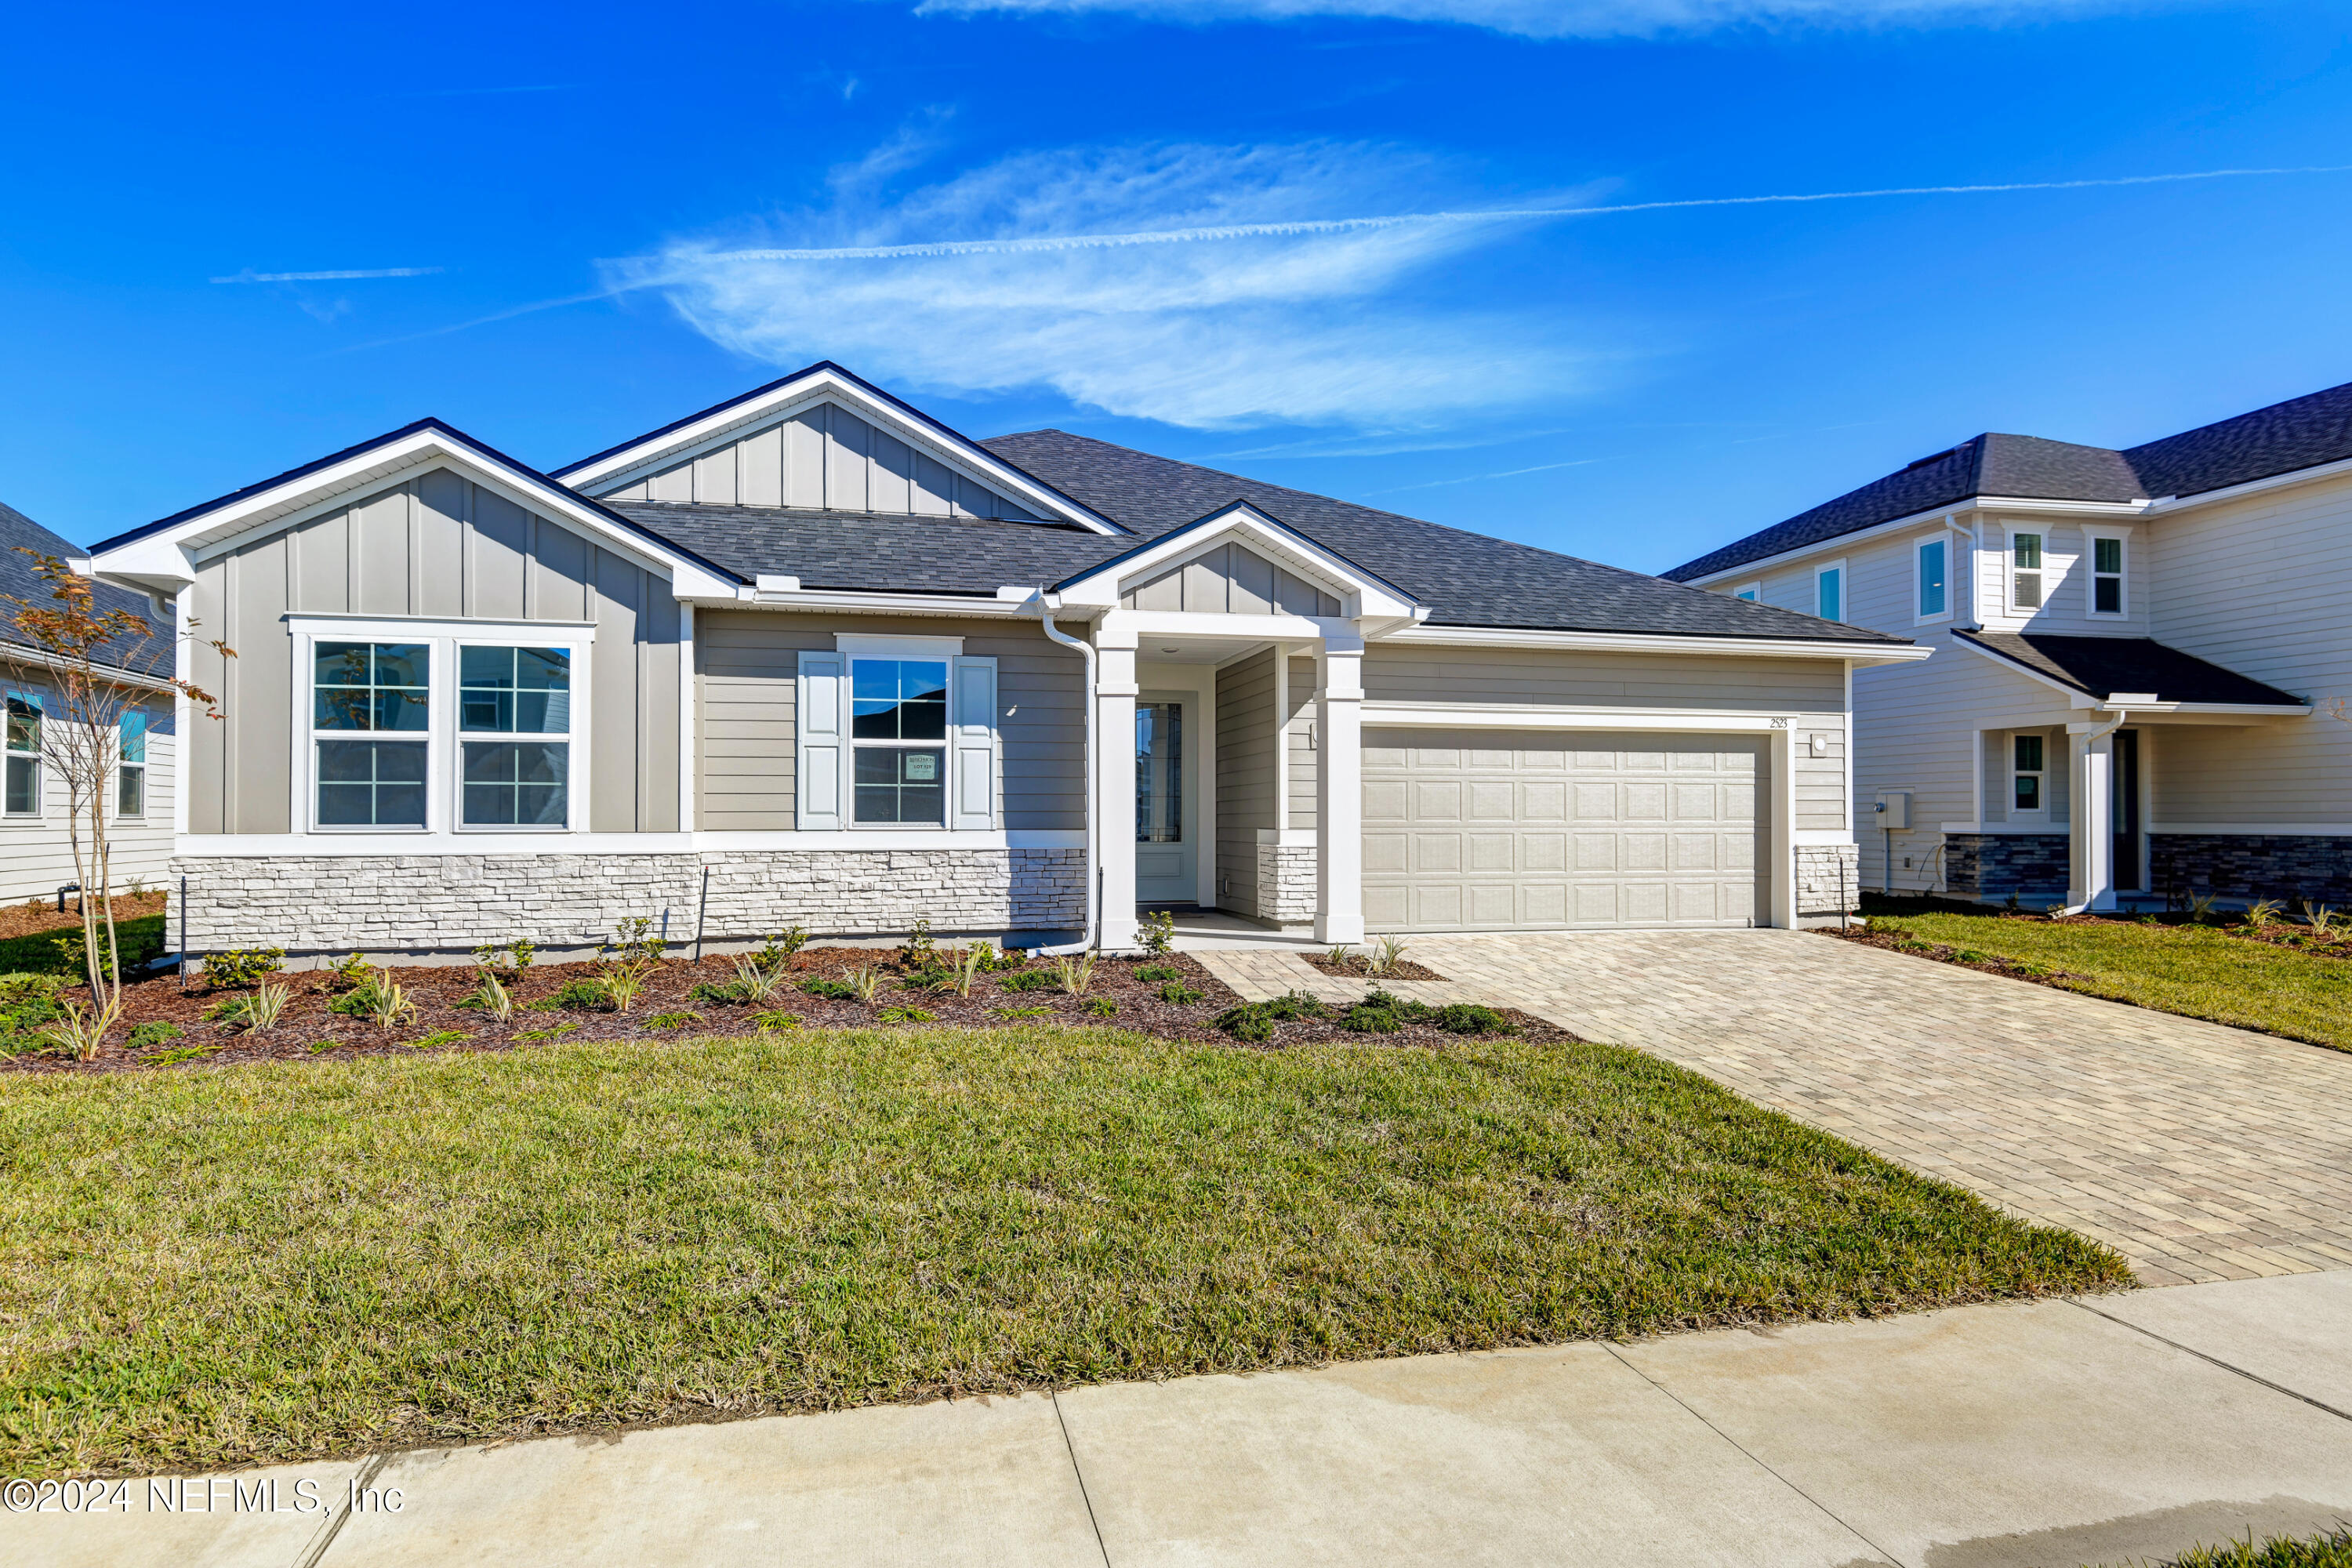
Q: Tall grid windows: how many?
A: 3